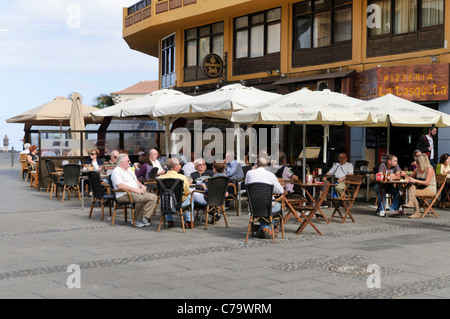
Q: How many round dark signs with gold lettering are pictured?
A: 1